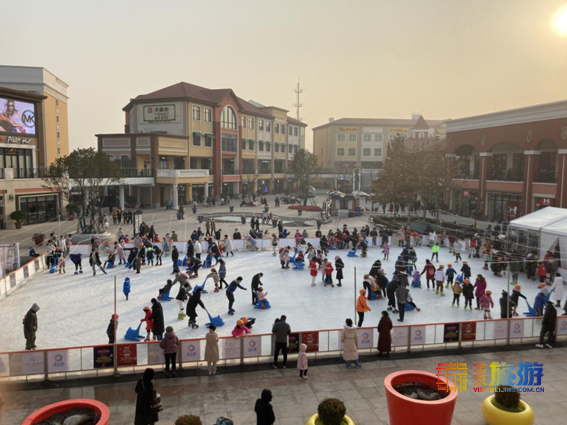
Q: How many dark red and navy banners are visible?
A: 6